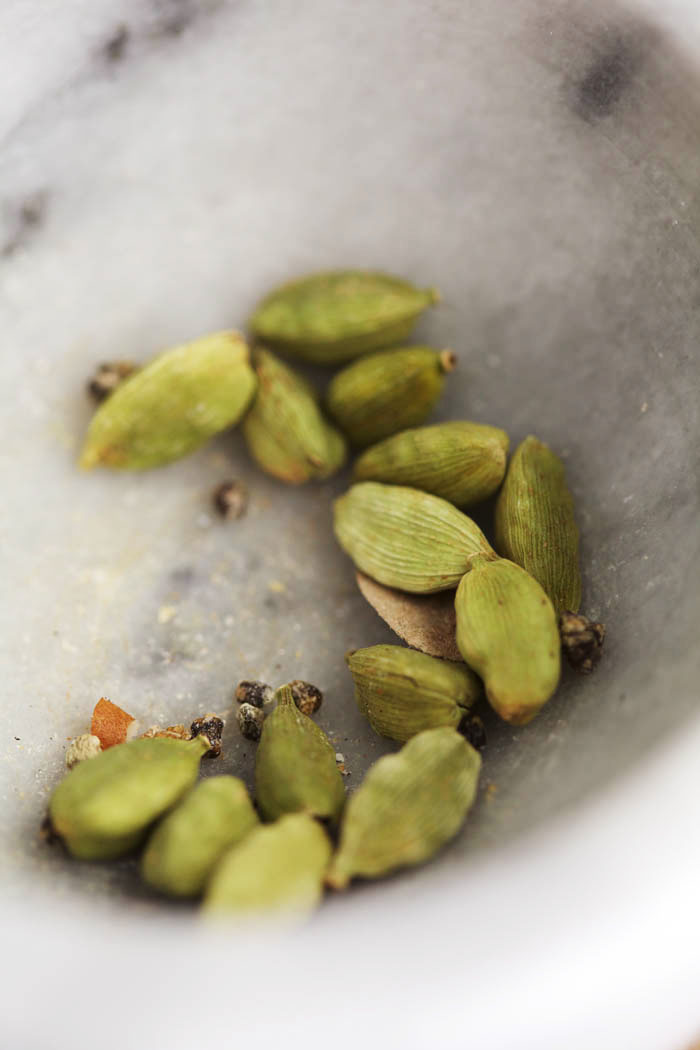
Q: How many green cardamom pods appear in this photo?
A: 14